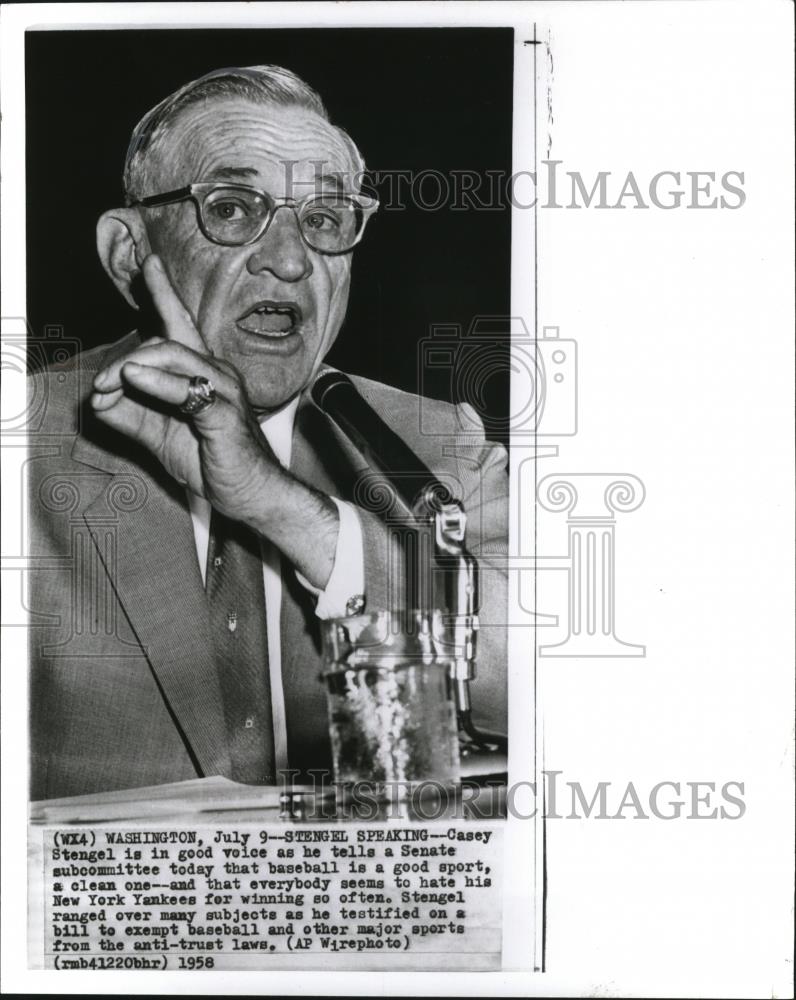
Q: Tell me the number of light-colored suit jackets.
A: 1